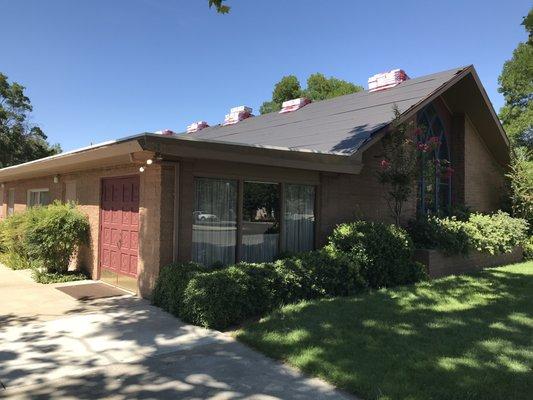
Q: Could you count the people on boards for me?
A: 0